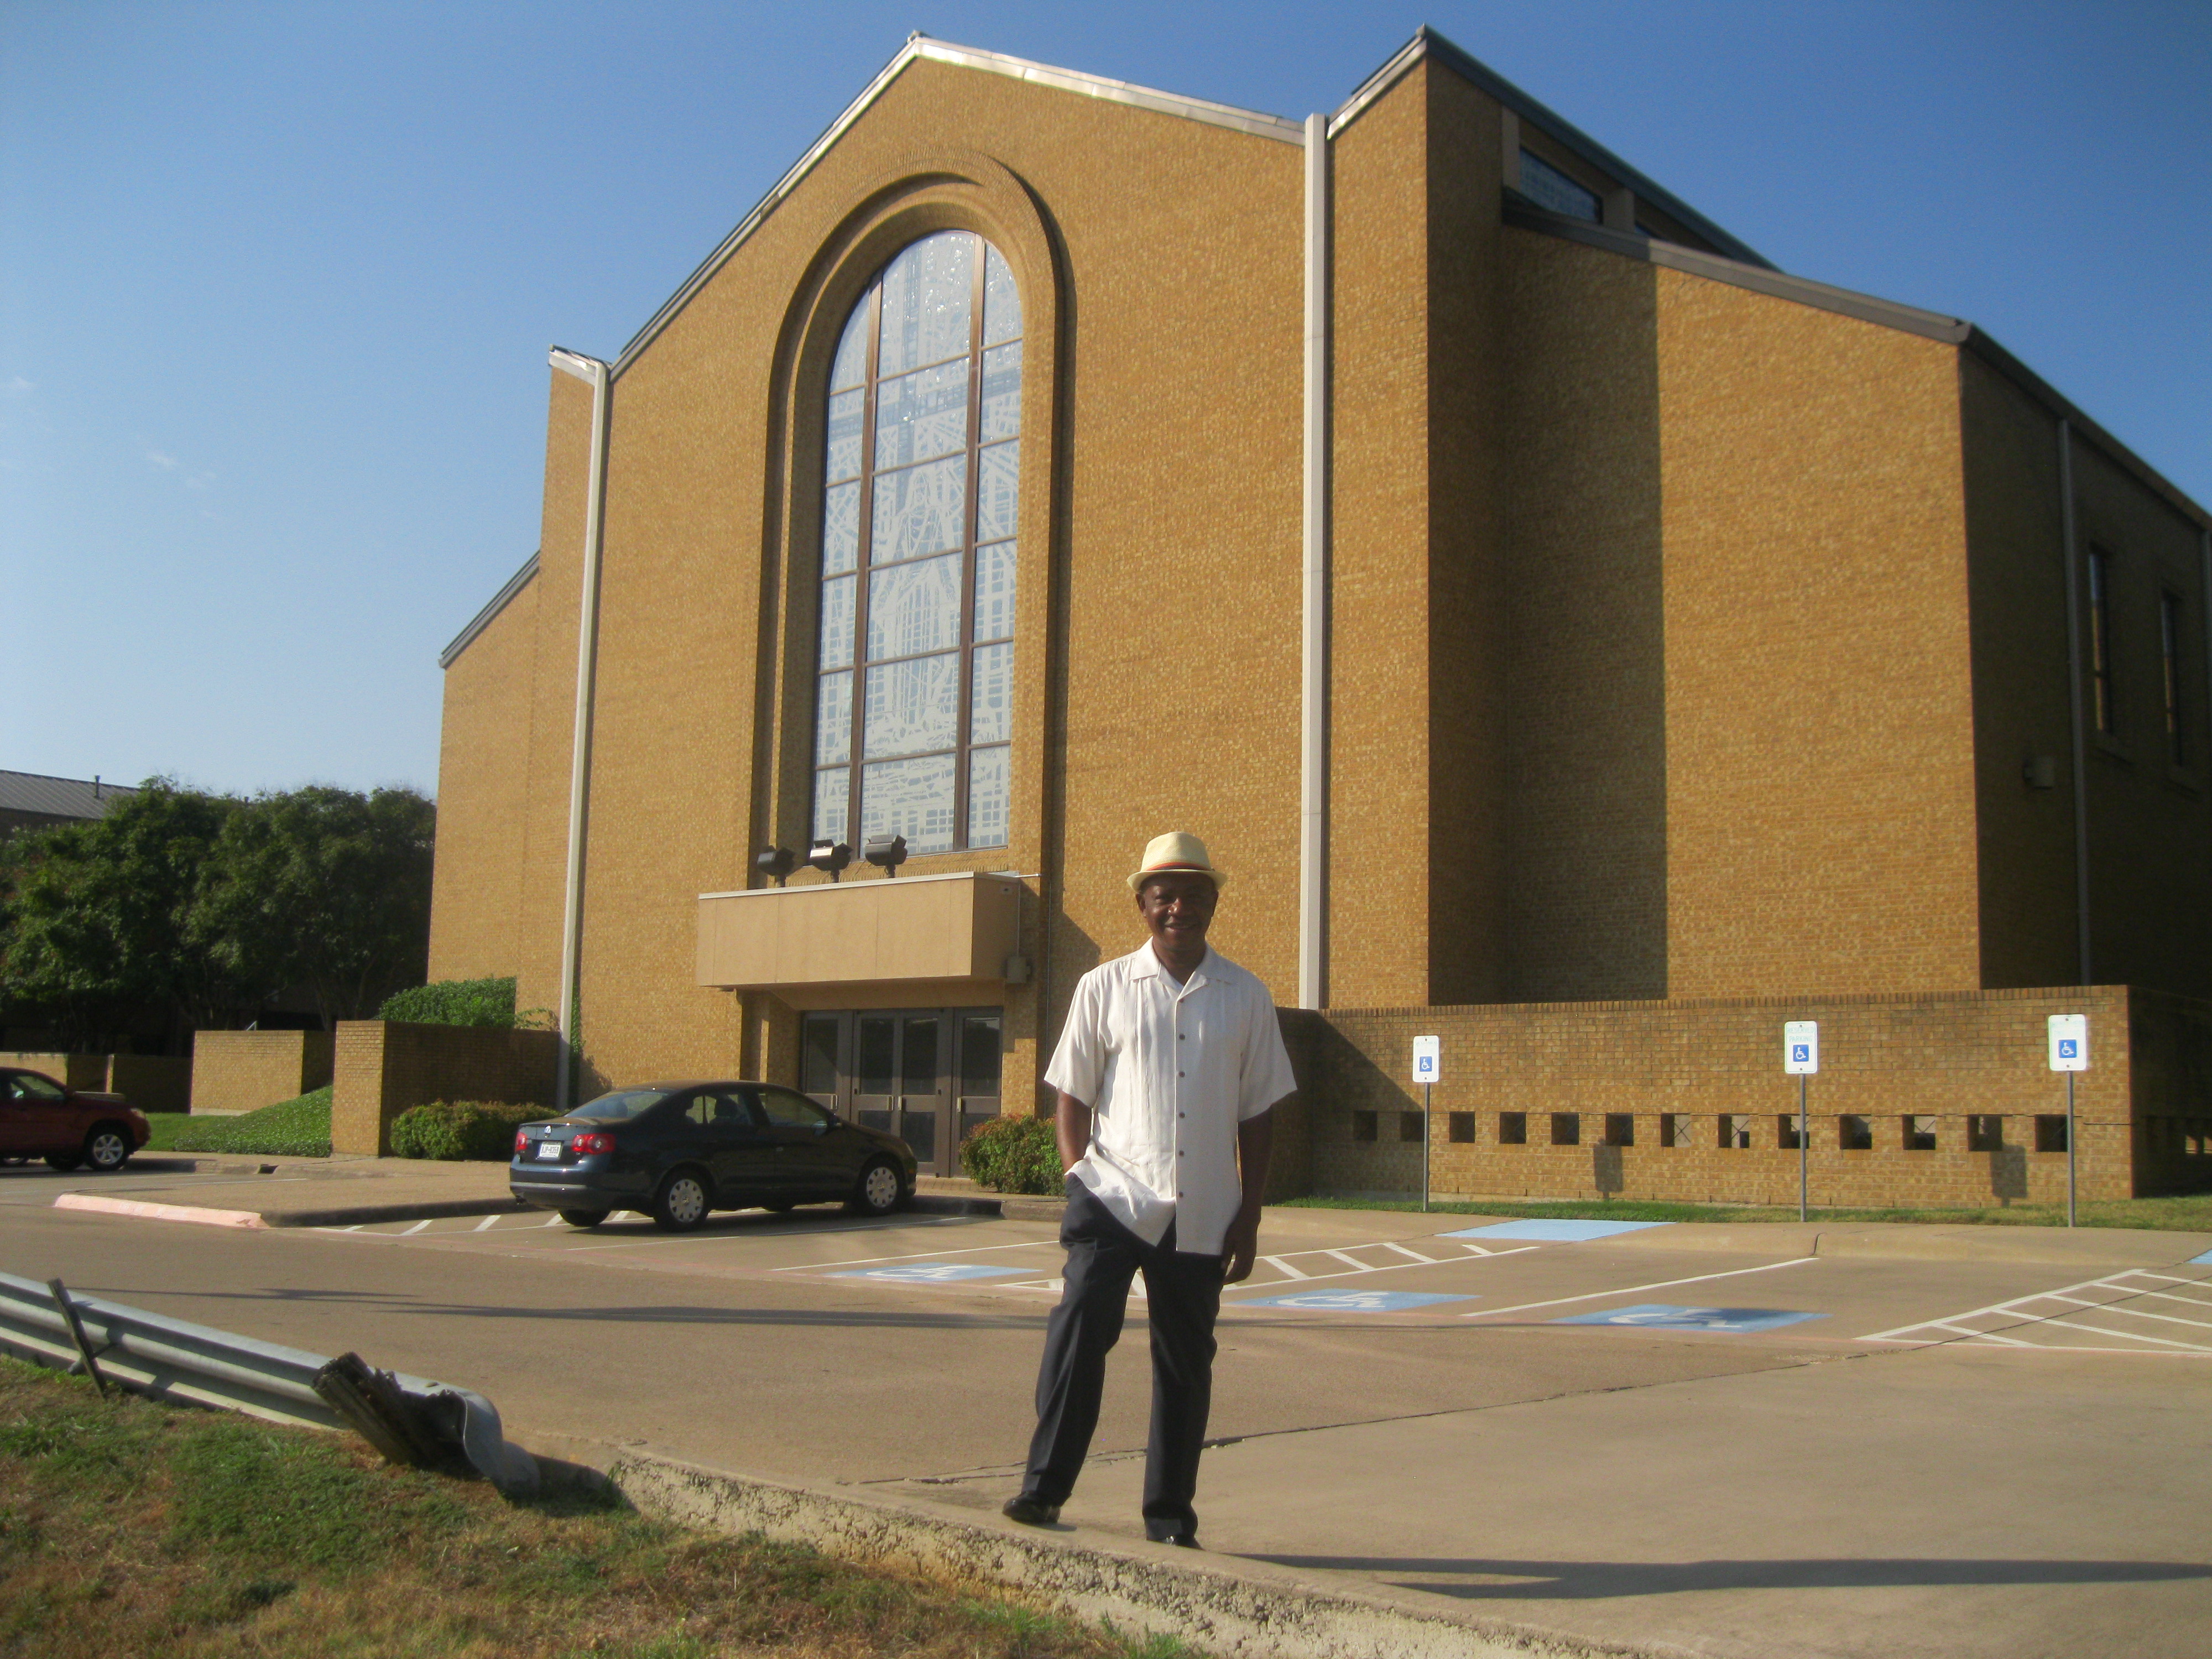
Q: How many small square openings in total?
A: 13